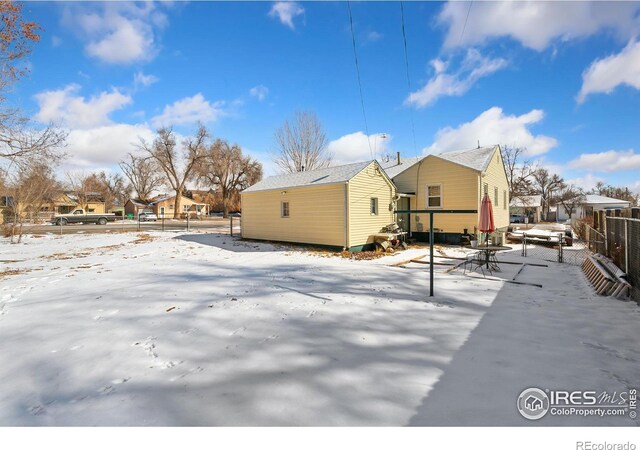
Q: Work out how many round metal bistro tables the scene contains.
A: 1